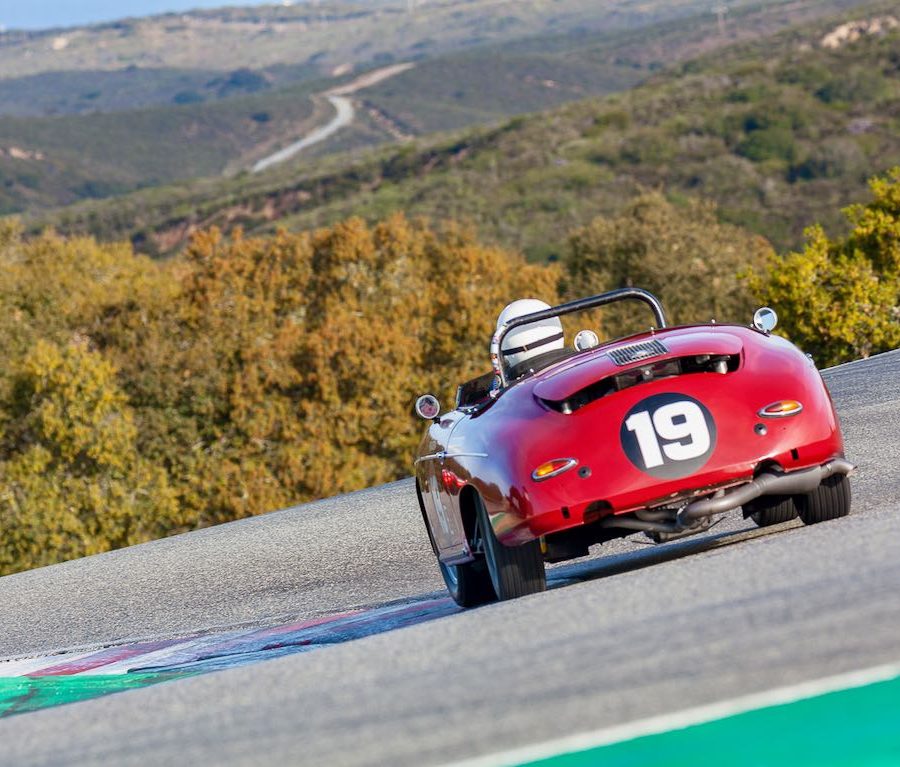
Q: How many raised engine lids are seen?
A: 1